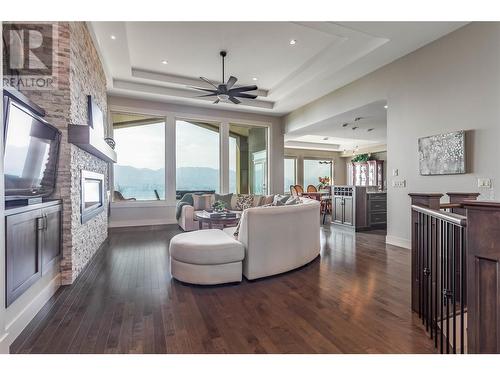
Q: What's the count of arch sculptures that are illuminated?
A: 0